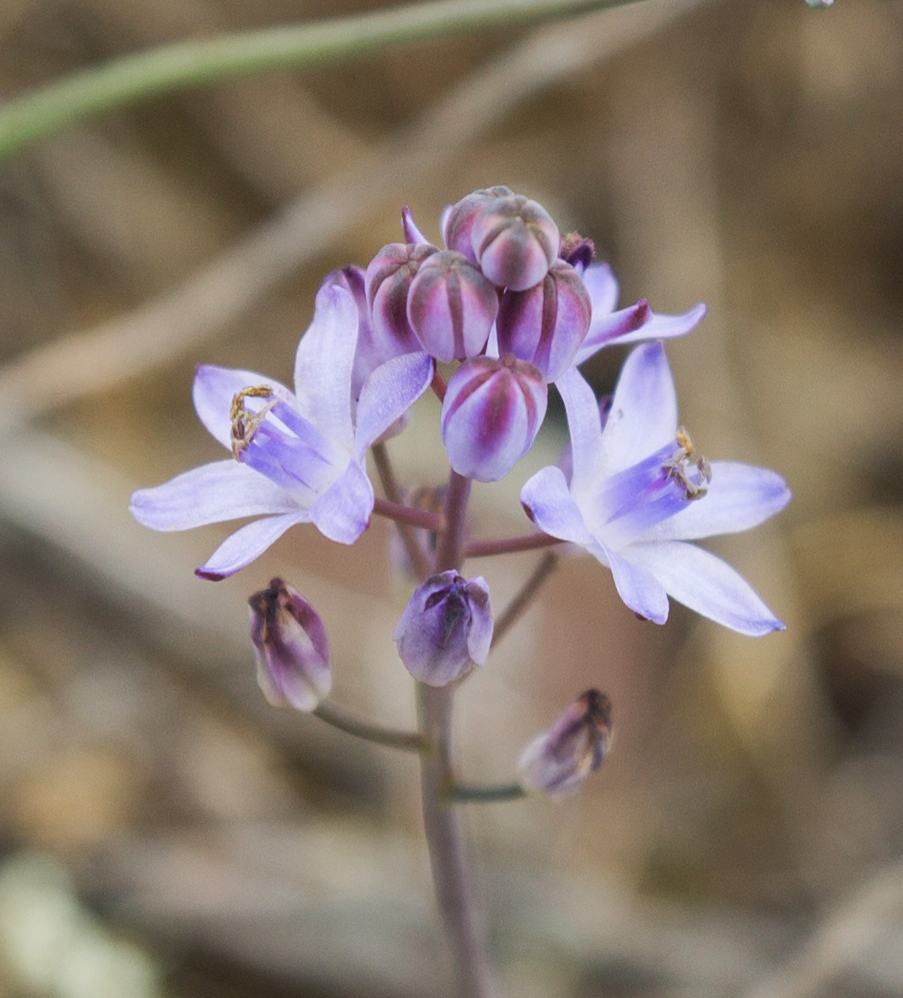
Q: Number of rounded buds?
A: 6